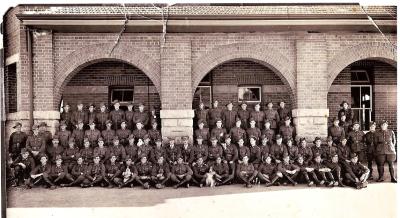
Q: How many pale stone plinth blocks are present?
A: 3